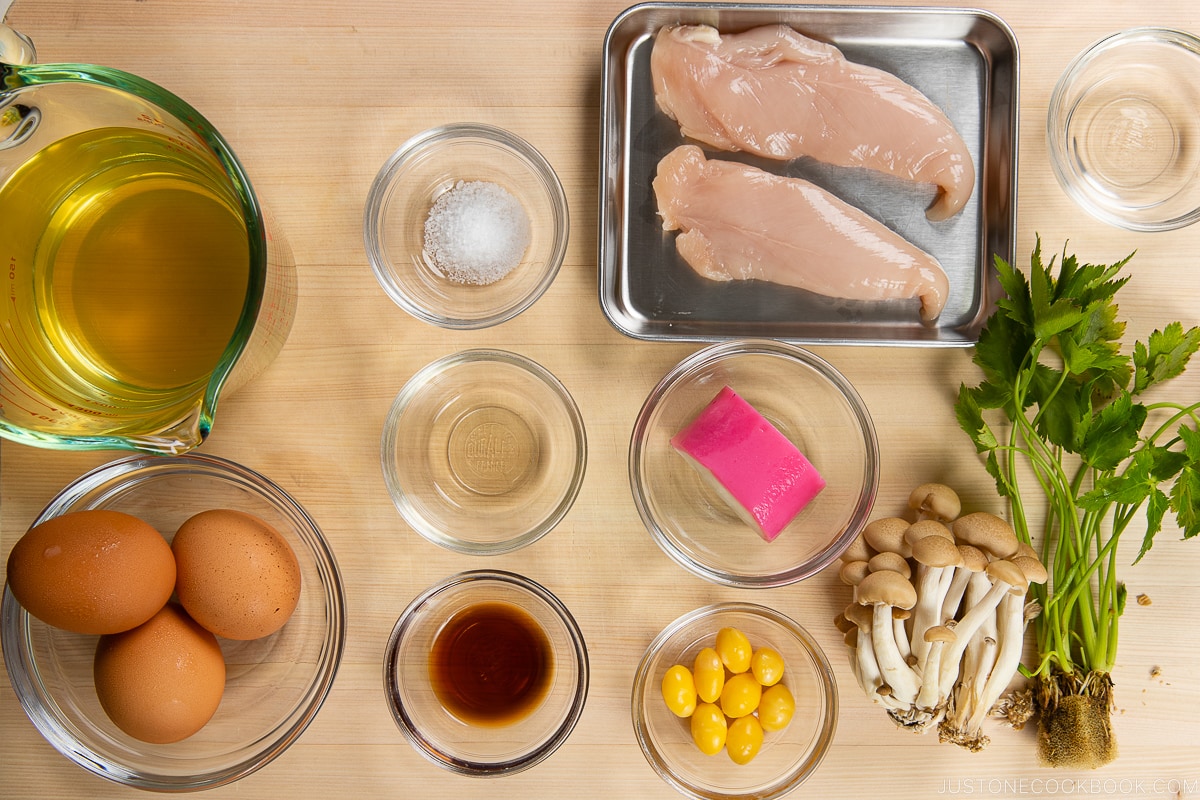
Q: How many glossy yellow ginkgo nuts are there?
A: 8